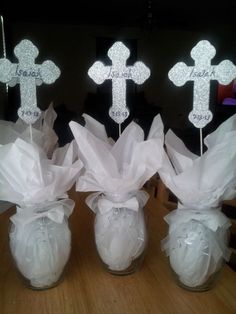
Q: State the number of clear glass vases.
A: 3